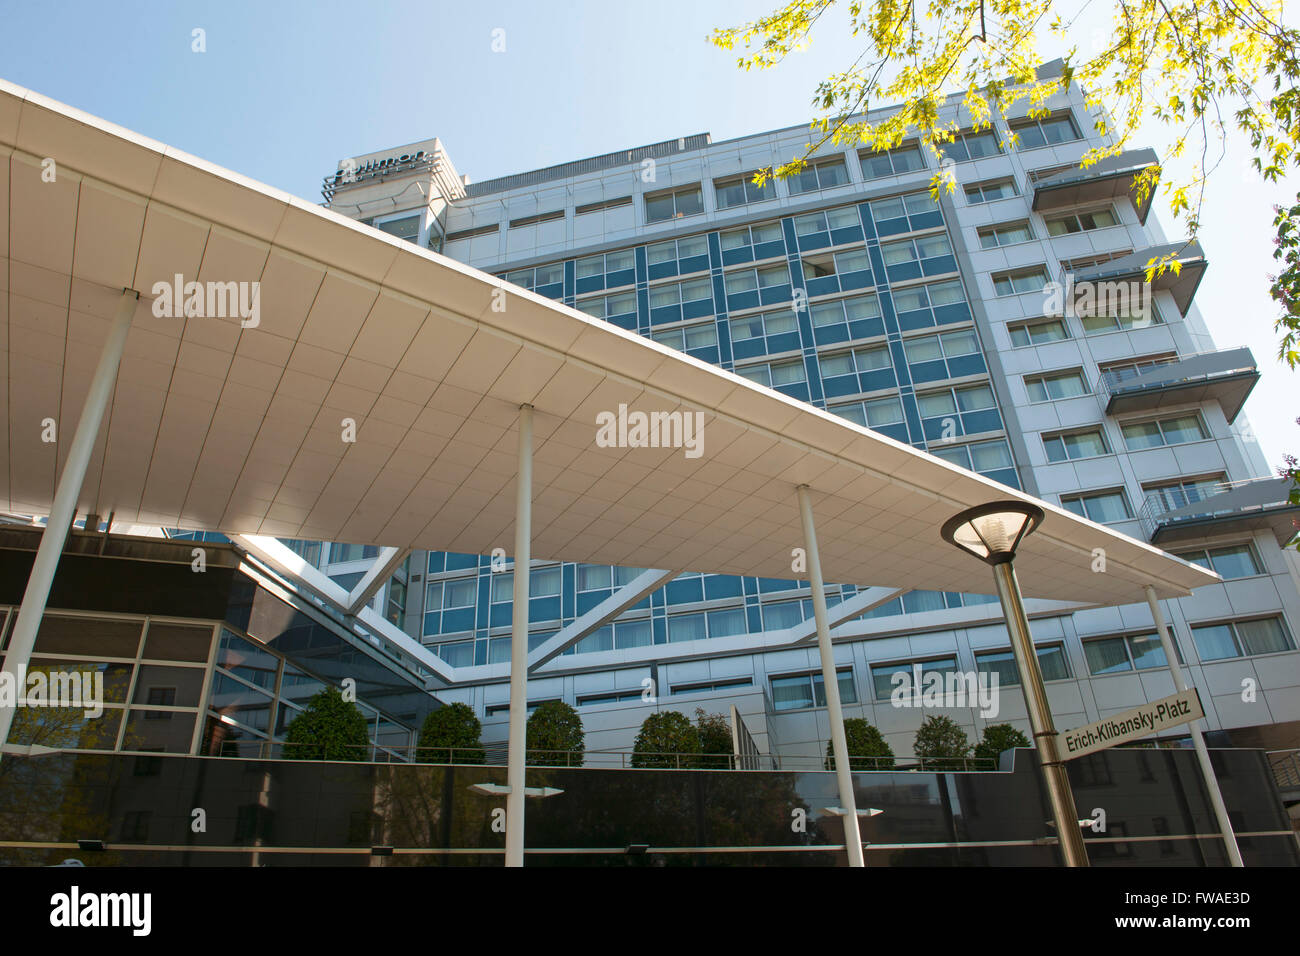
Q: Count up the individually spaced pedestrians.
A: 0